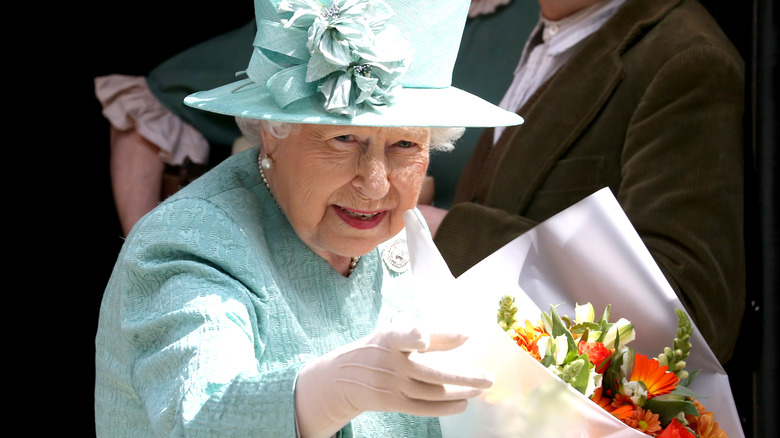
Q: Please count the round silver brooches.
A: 1